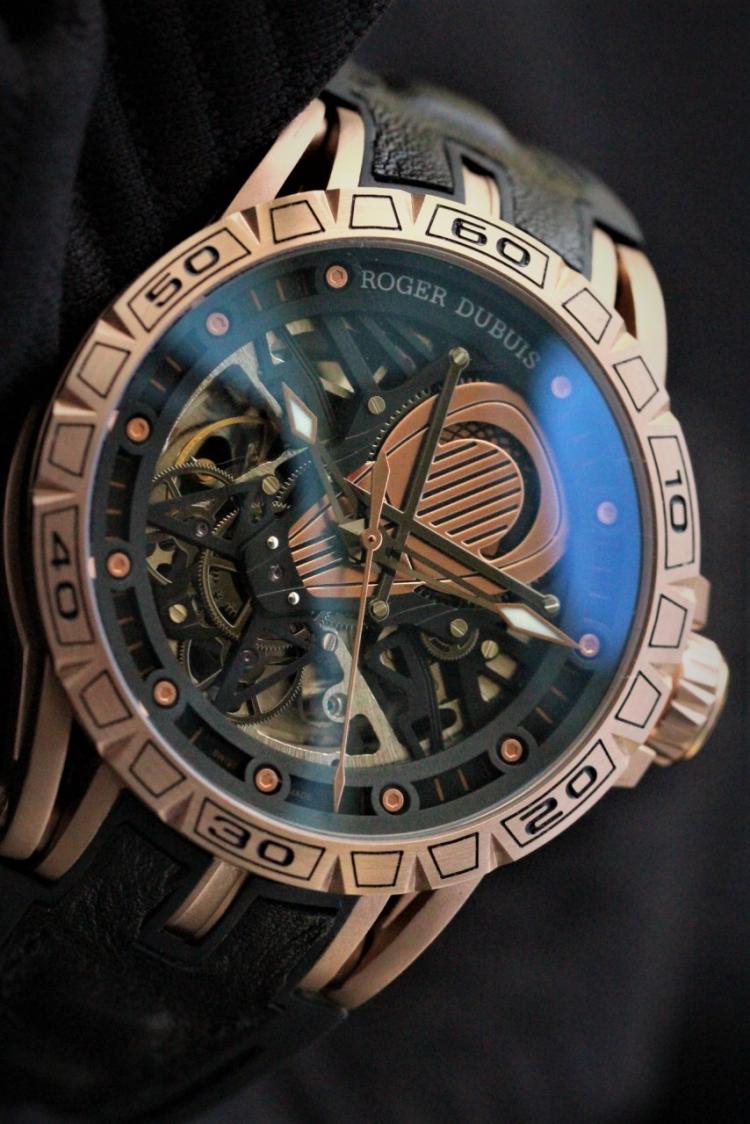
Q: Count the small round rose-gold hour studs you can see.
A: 11